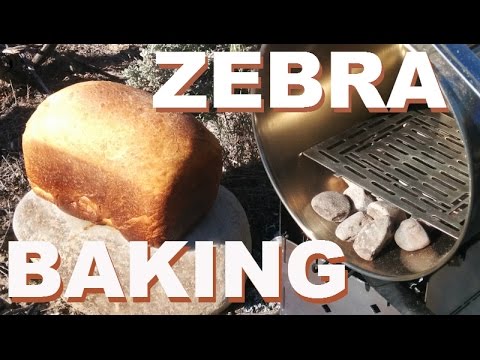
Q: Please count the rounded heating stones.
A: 6